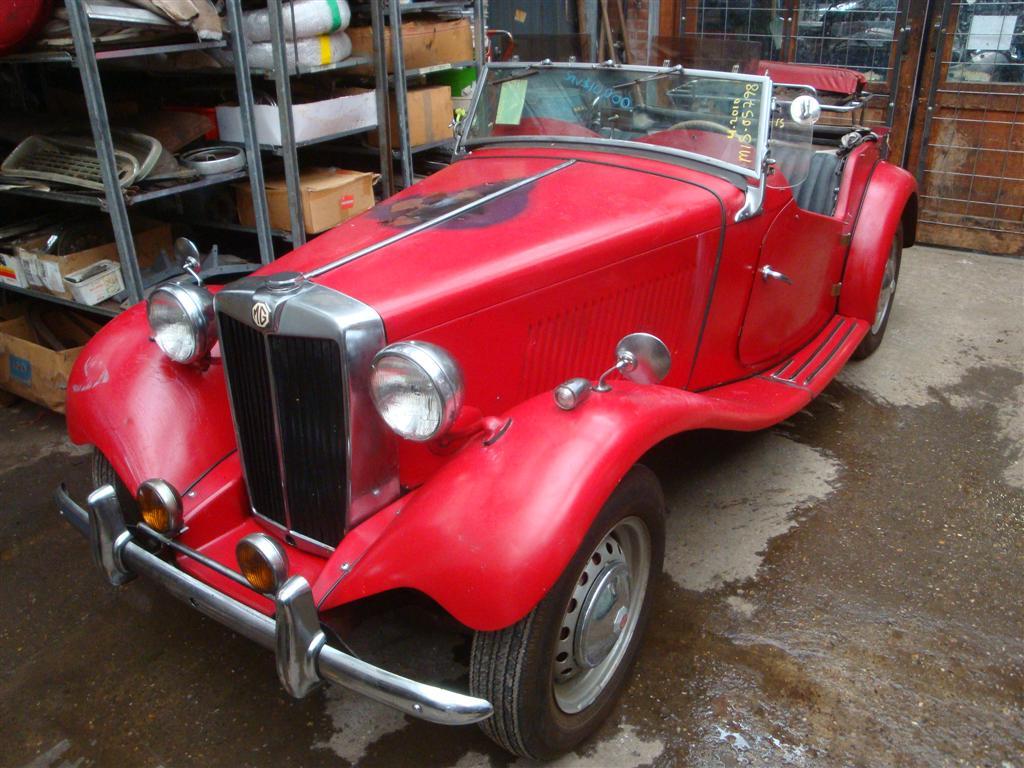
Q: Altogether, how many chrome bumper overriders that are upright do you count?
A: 2